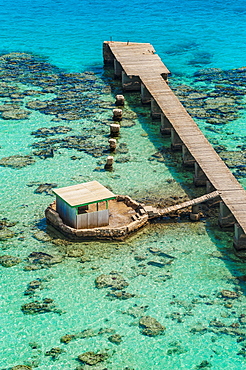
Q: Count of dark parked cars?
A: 0